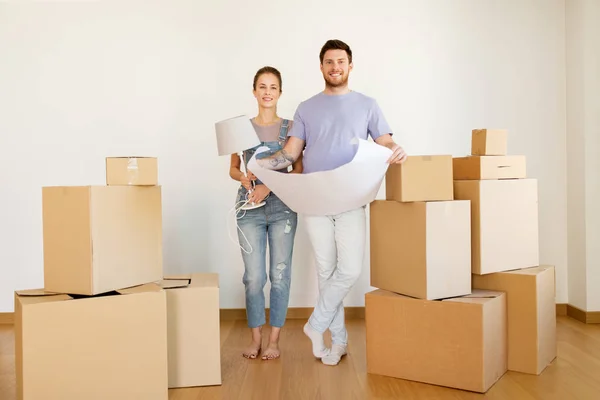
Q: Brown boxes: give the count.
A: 11